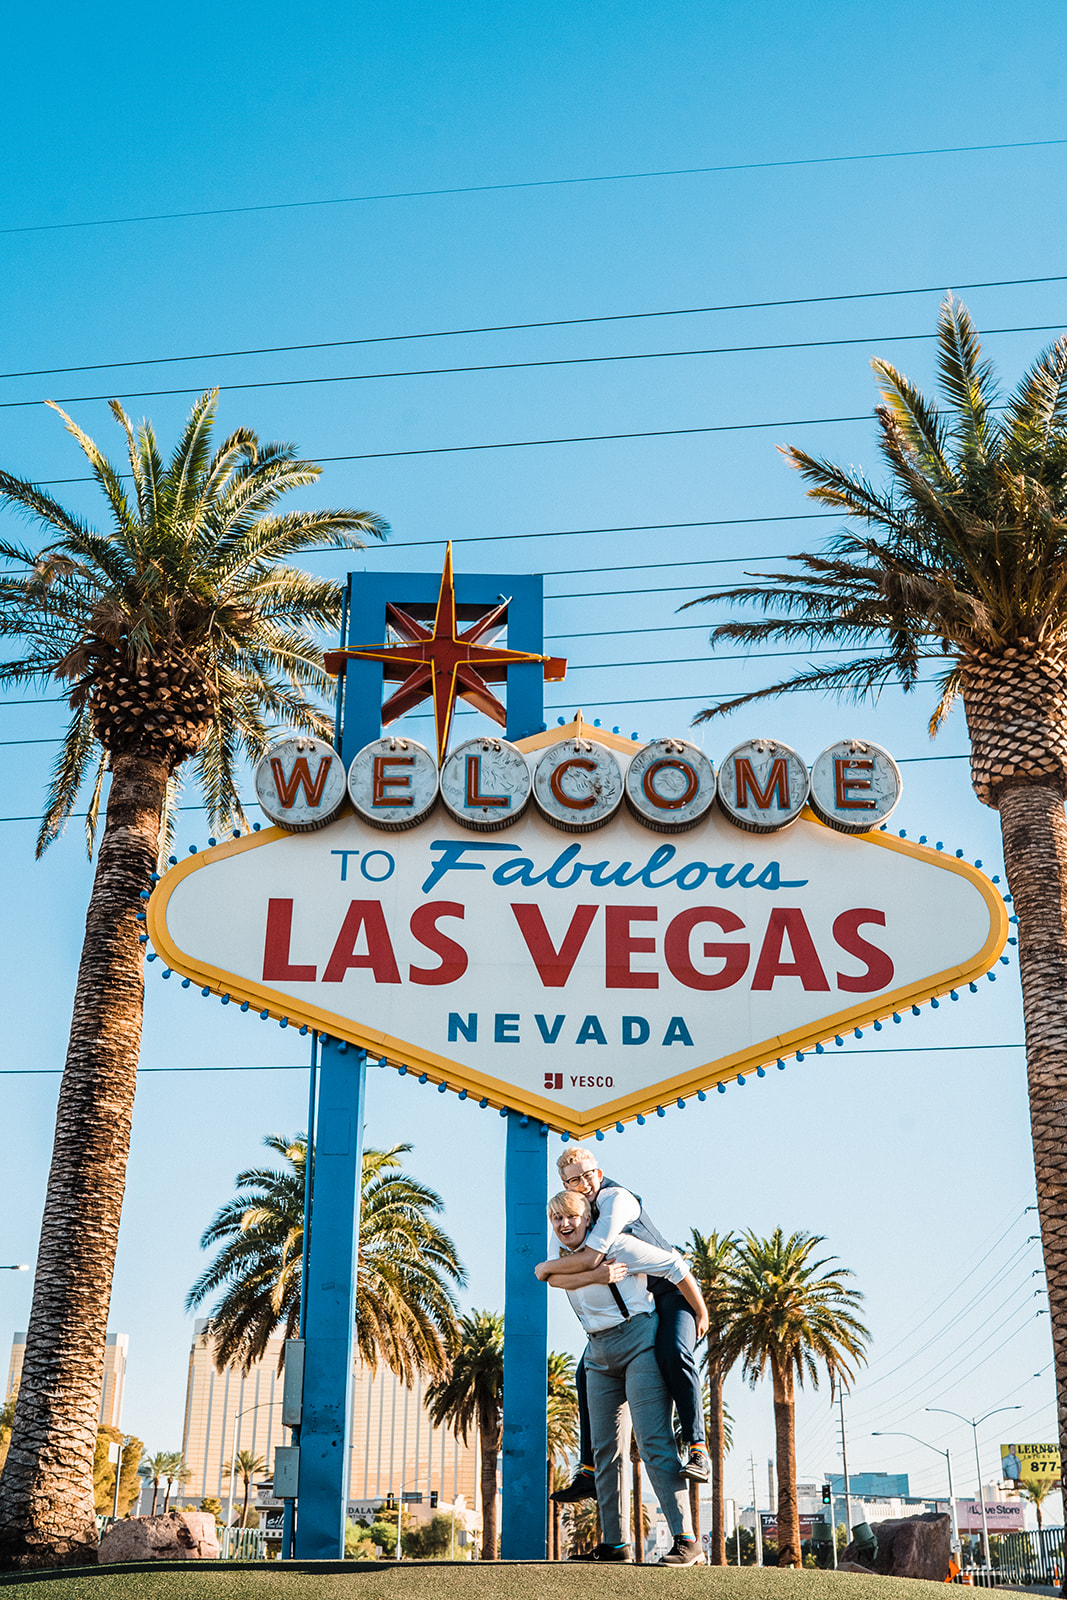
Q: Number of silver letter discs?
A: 7